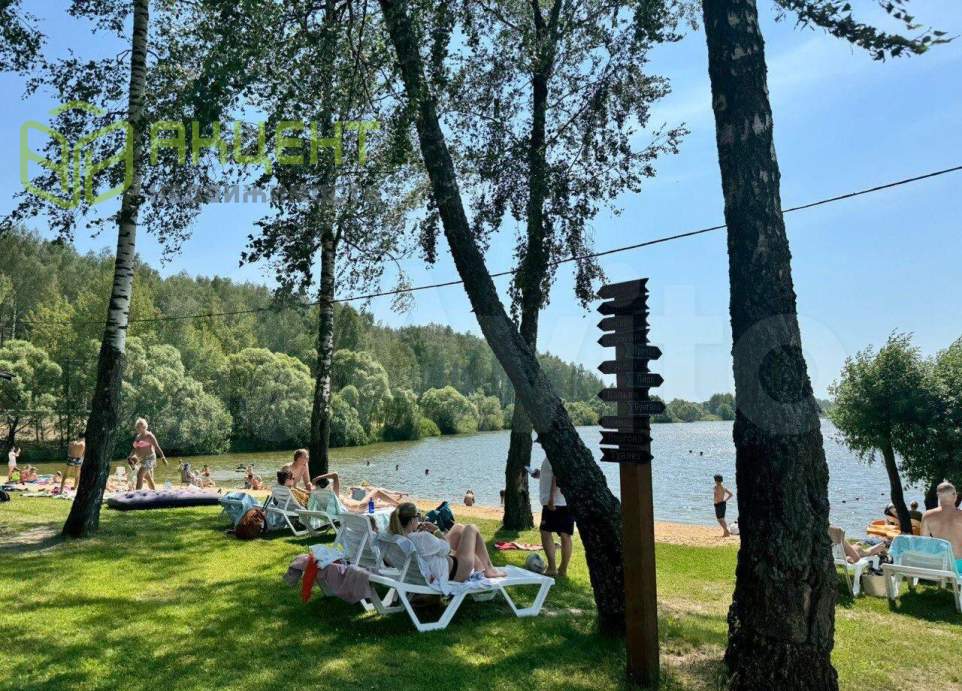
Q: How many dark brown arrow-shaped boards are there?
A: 12